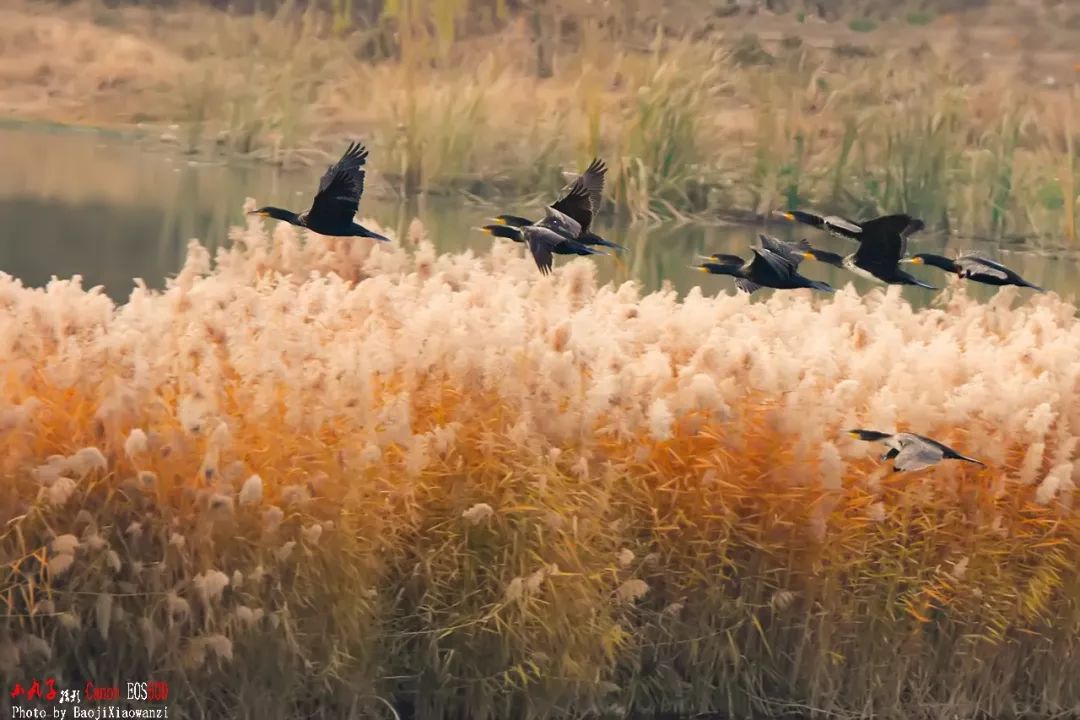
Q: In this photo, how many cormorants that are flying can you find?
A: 9